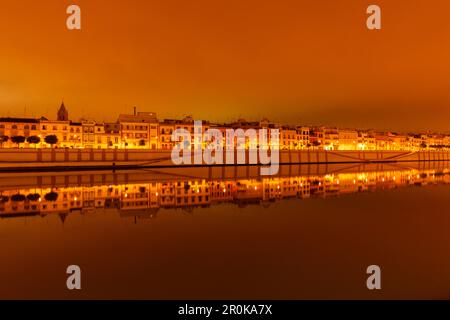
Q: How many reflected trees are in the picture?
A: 4